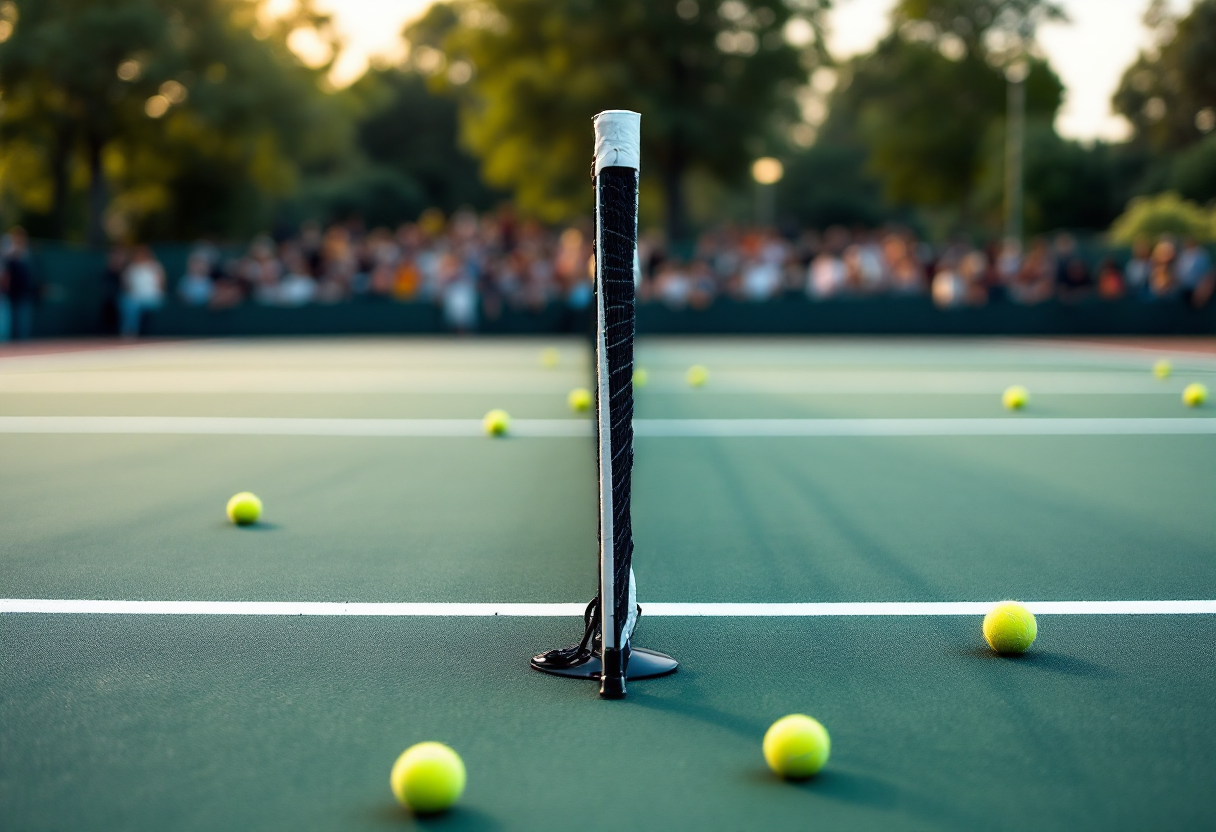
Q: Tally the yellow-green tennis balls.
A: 12